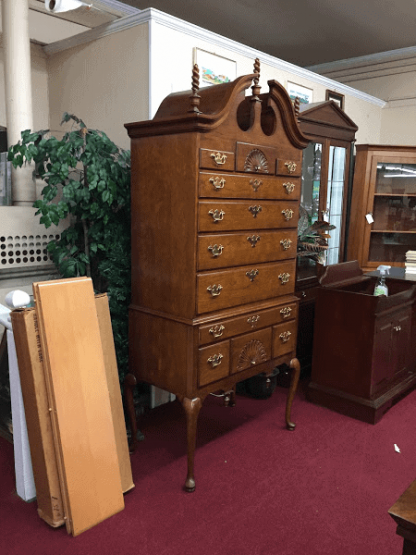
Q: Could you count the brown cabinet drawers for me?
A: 11